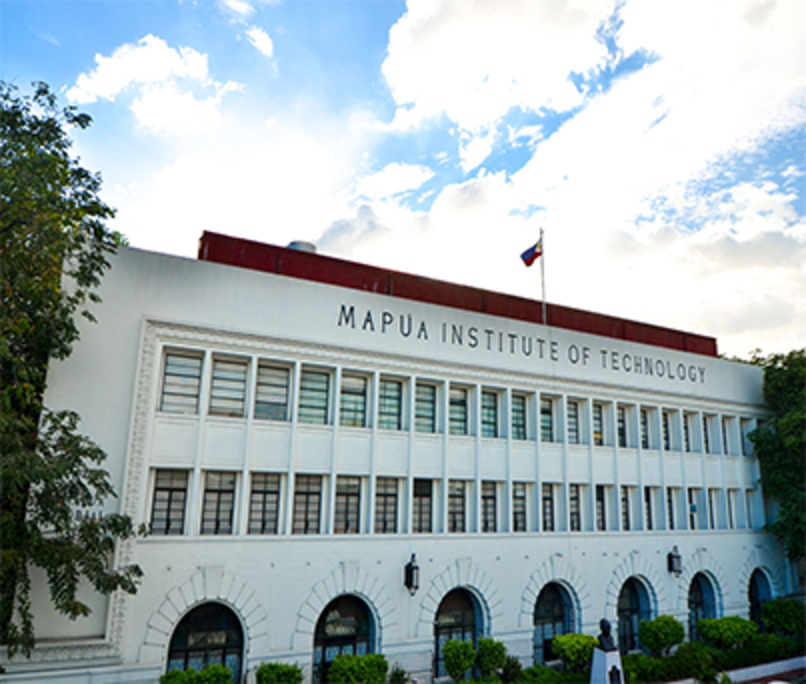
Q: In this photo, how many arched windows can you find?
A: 7